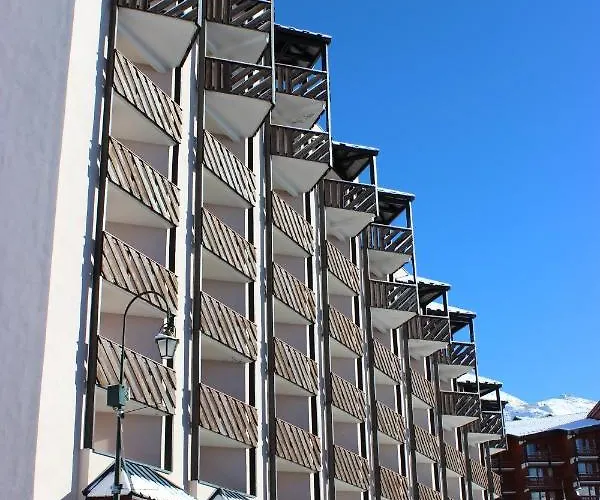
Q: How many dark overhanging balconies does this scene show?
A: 13